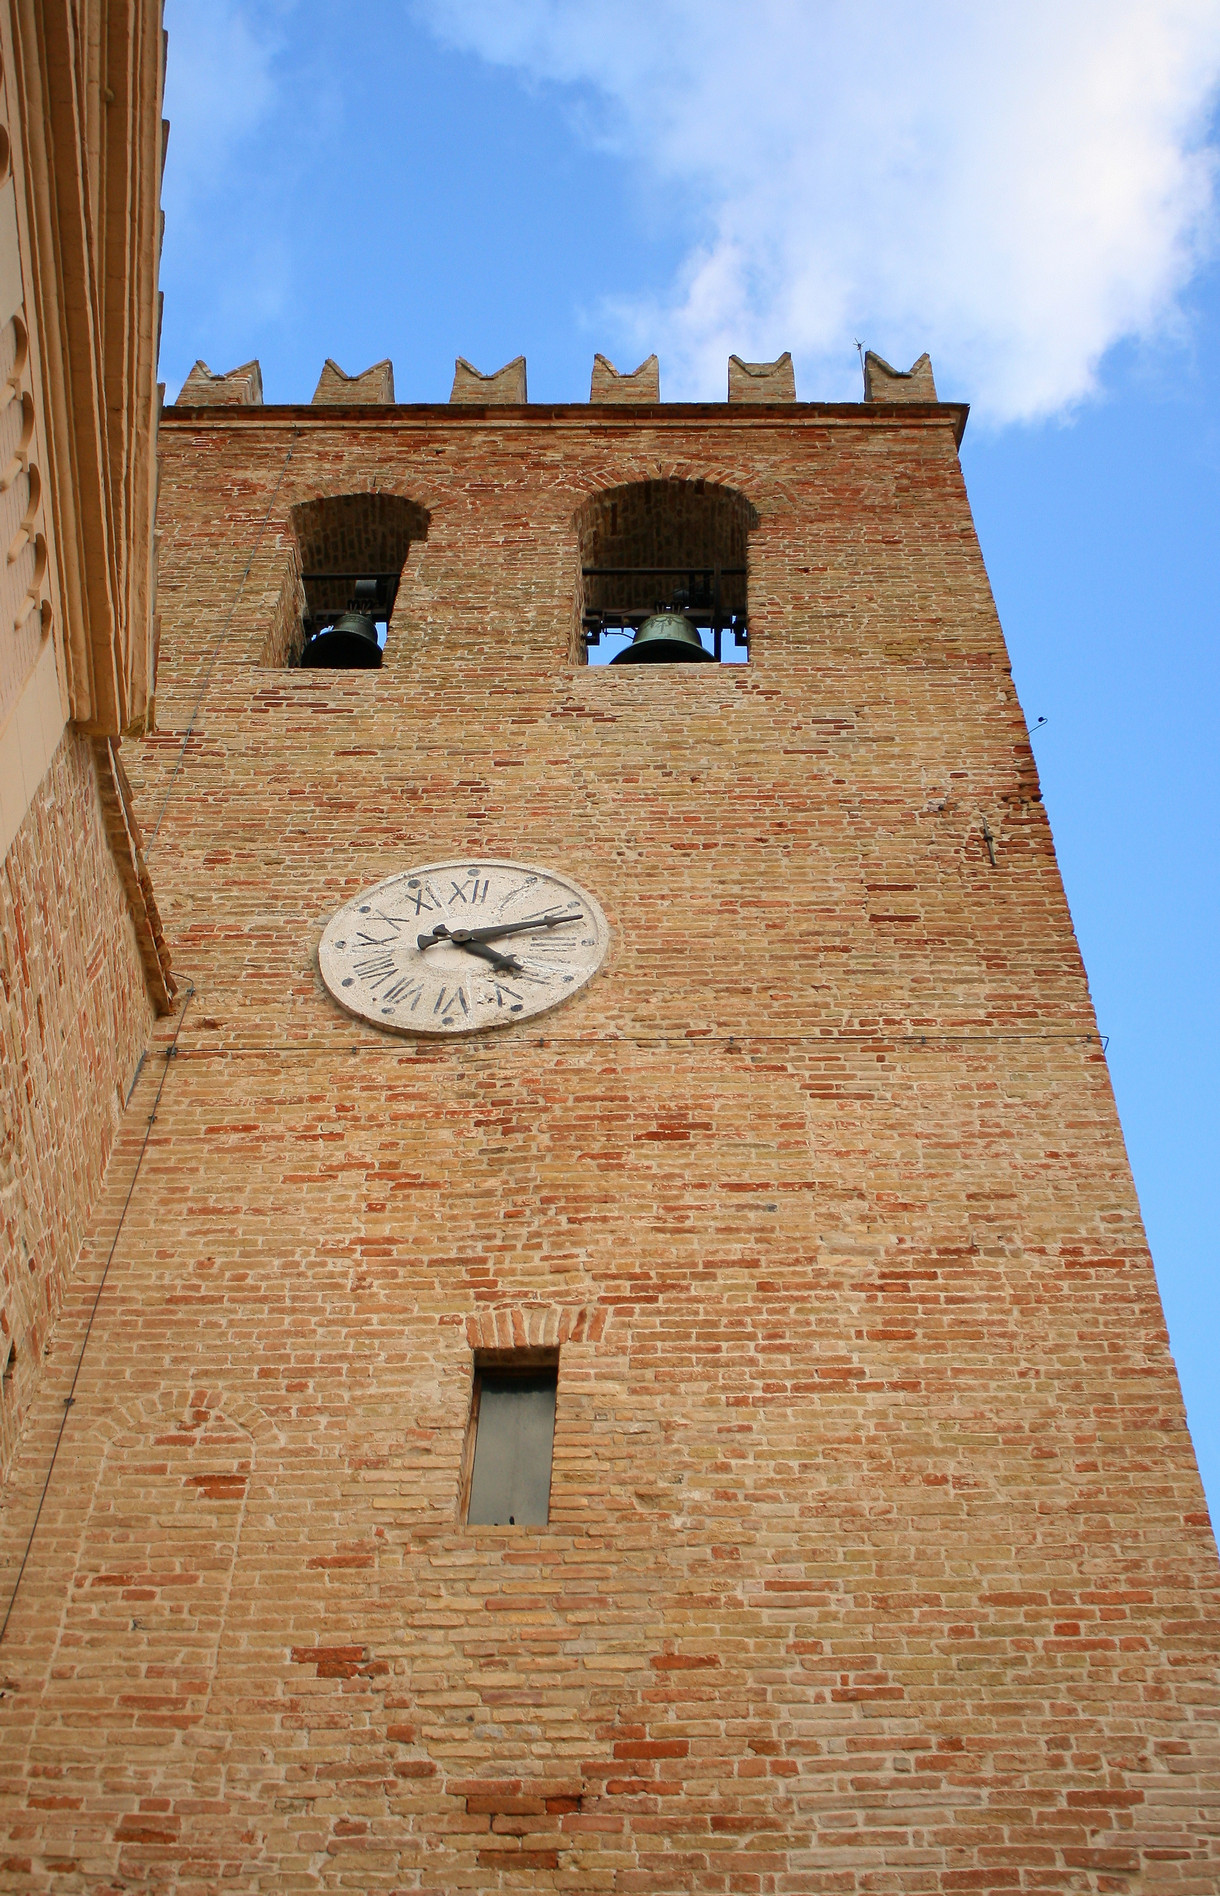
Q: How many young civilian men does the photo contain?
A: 0